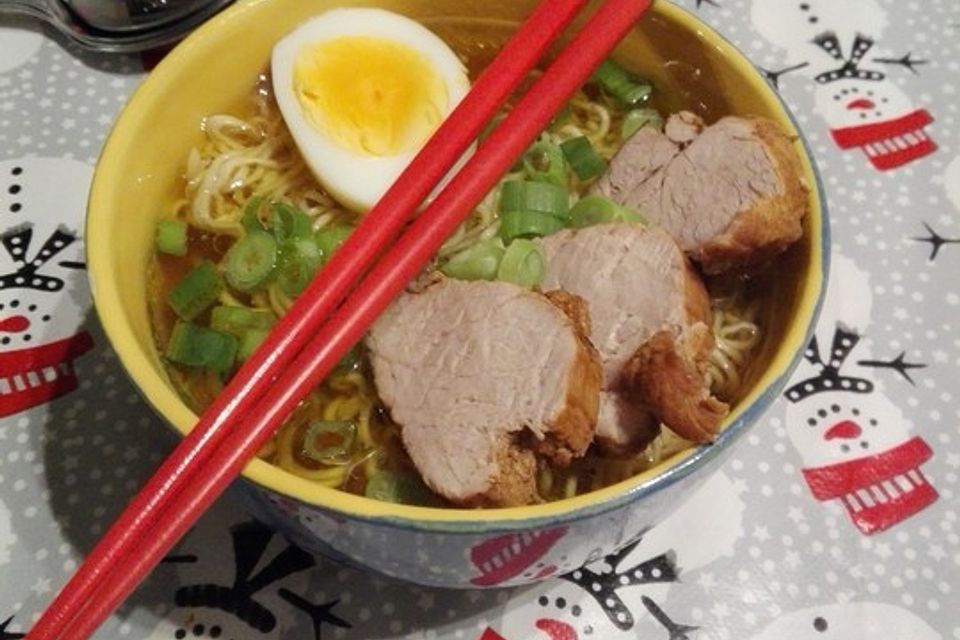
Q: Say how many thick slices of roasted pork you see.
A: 3